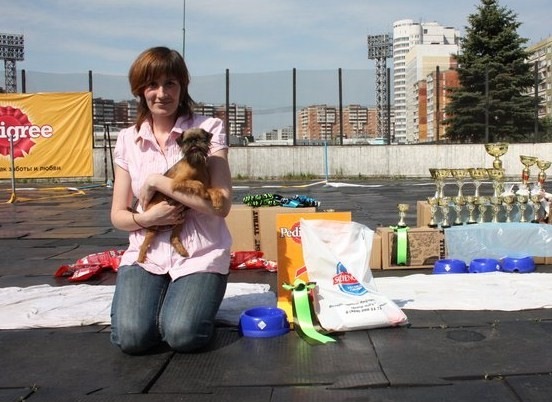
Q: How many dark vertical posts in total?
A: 9